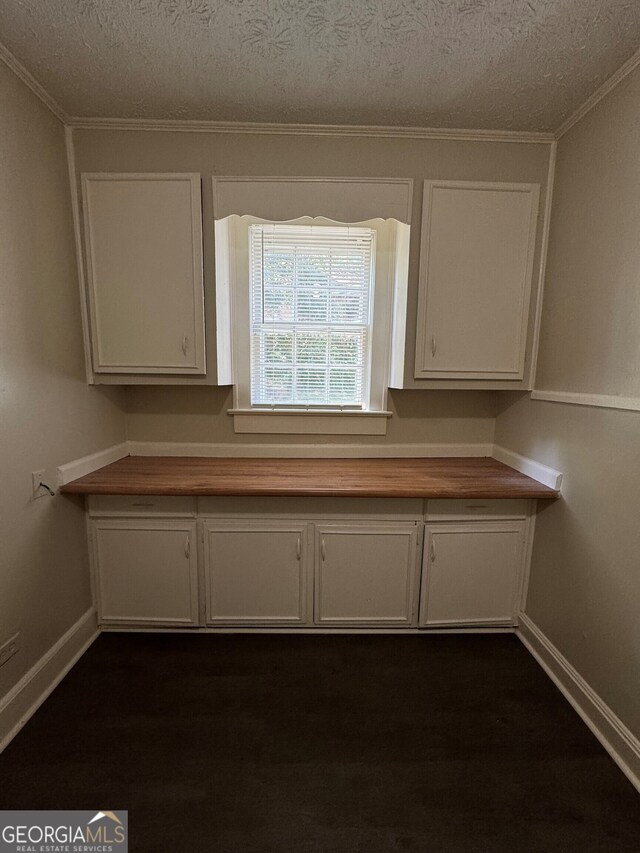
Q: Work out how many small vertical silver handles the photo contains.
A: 6